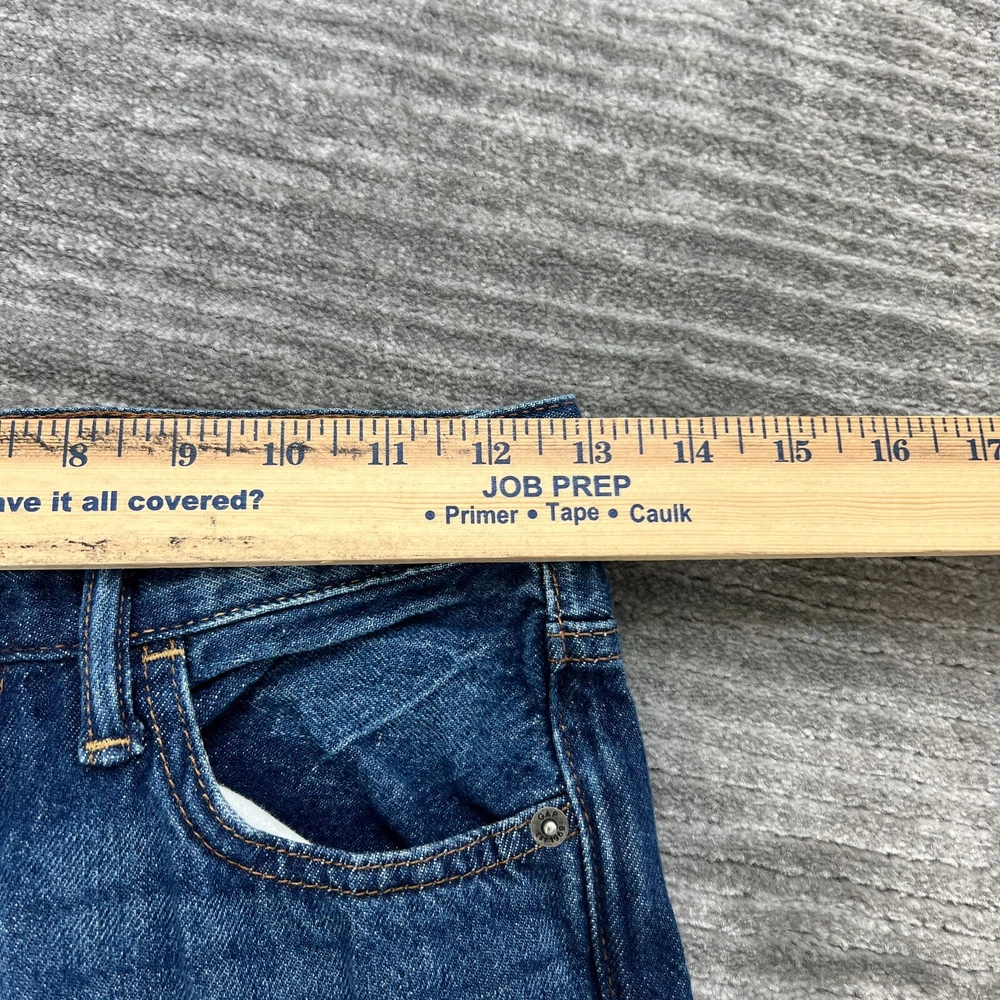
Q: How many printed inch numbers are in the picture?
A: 10